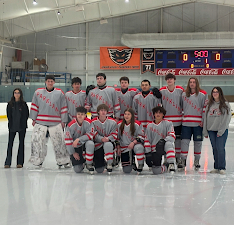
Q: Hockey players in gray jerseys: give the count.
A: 11